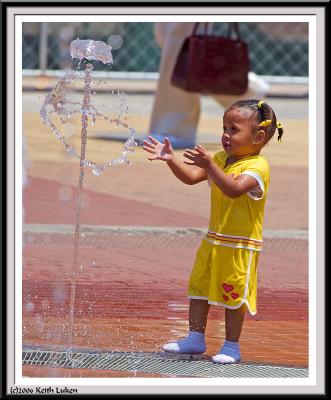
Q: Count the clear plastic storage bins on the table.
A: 0